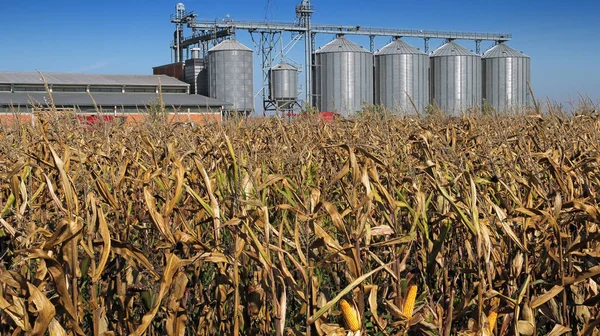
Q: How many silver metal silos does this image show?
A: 6